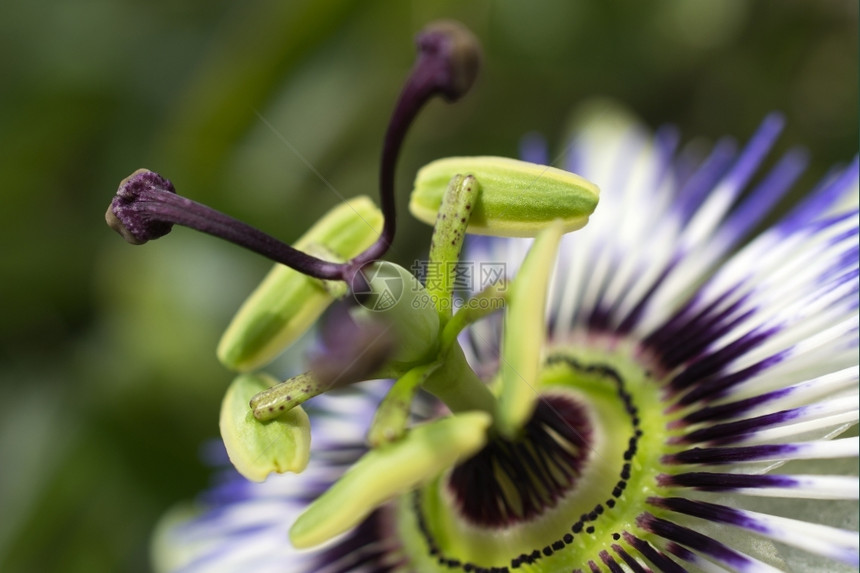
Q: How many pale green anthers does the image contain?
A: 5